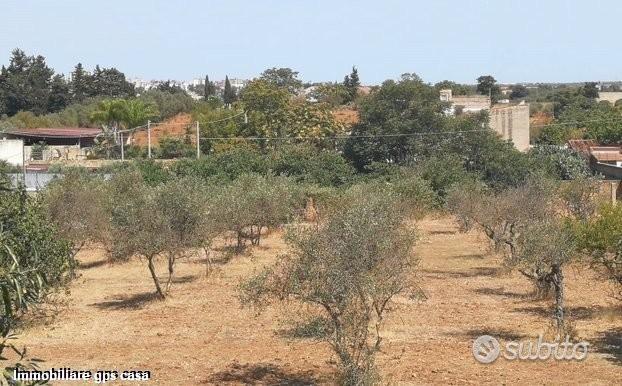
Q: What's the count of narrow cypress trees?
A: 2